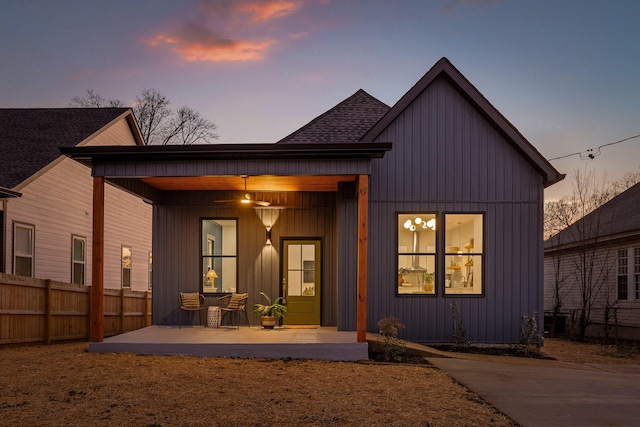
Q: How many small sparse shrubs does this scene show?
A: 3